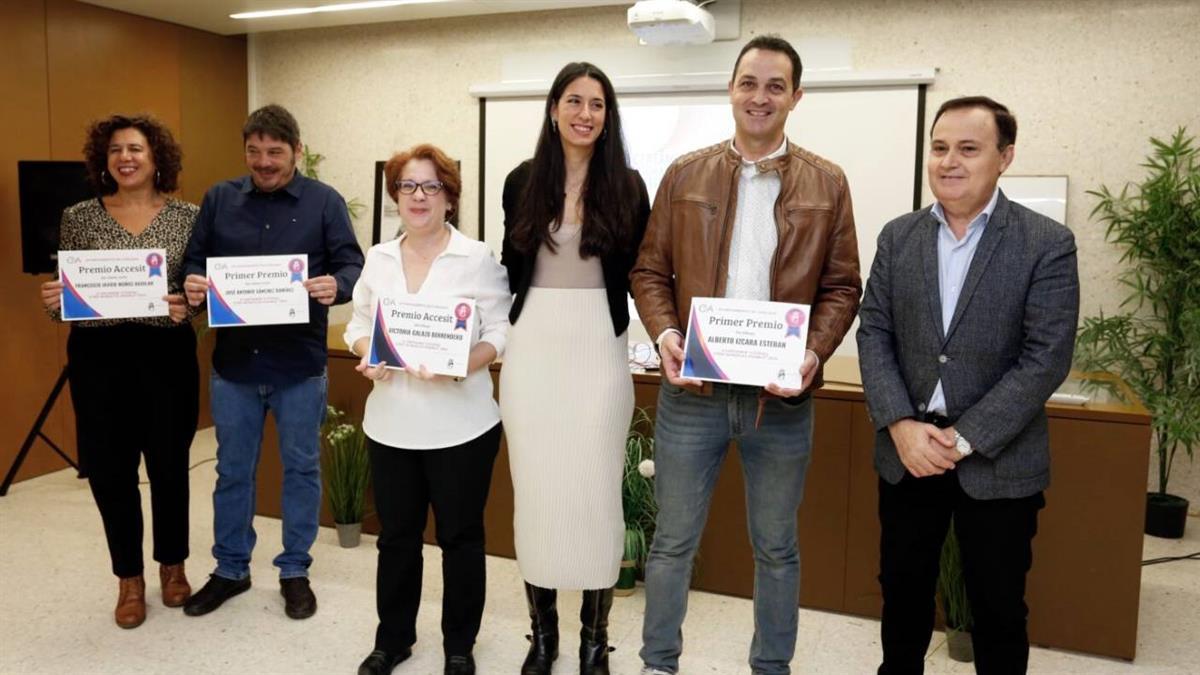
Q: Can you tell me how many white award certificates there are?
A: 4